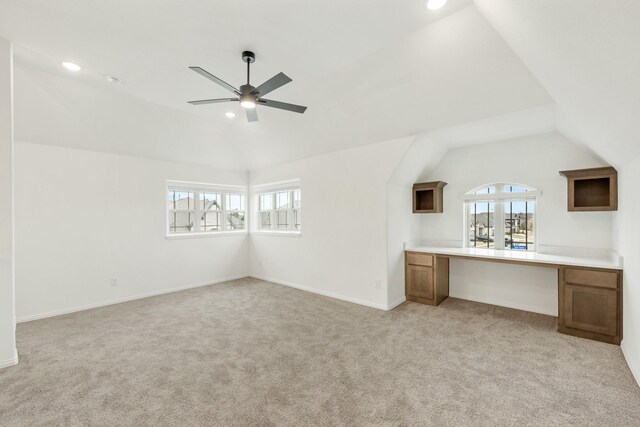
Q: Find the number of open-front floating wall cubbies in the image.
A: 2